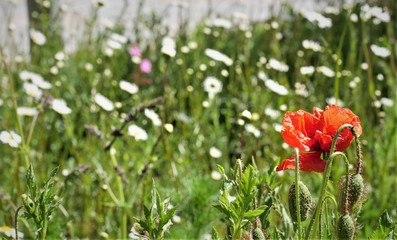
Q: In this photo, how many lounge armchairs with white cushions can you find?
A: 0